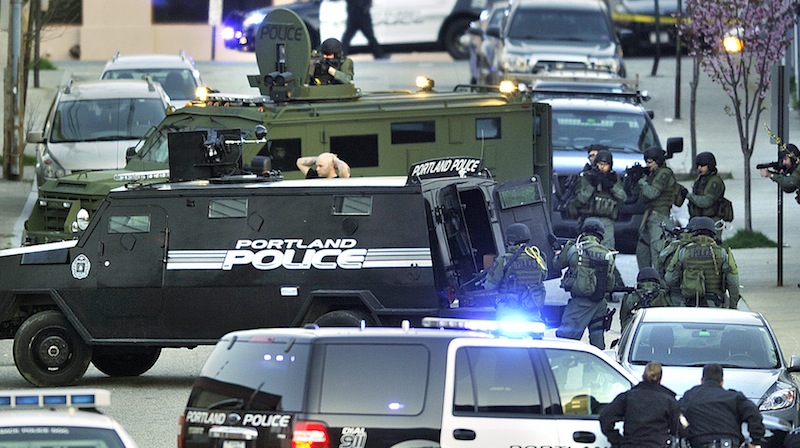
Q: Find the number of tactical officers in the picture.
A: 11